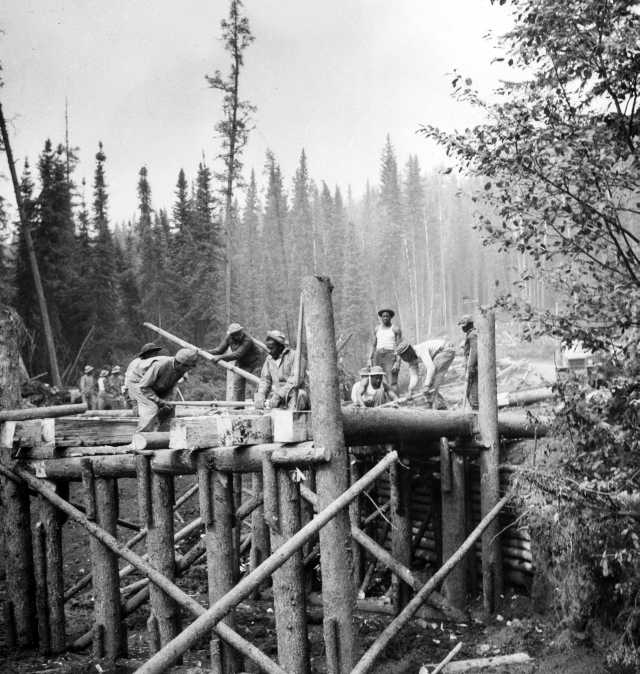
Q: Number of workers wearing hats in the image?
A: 12